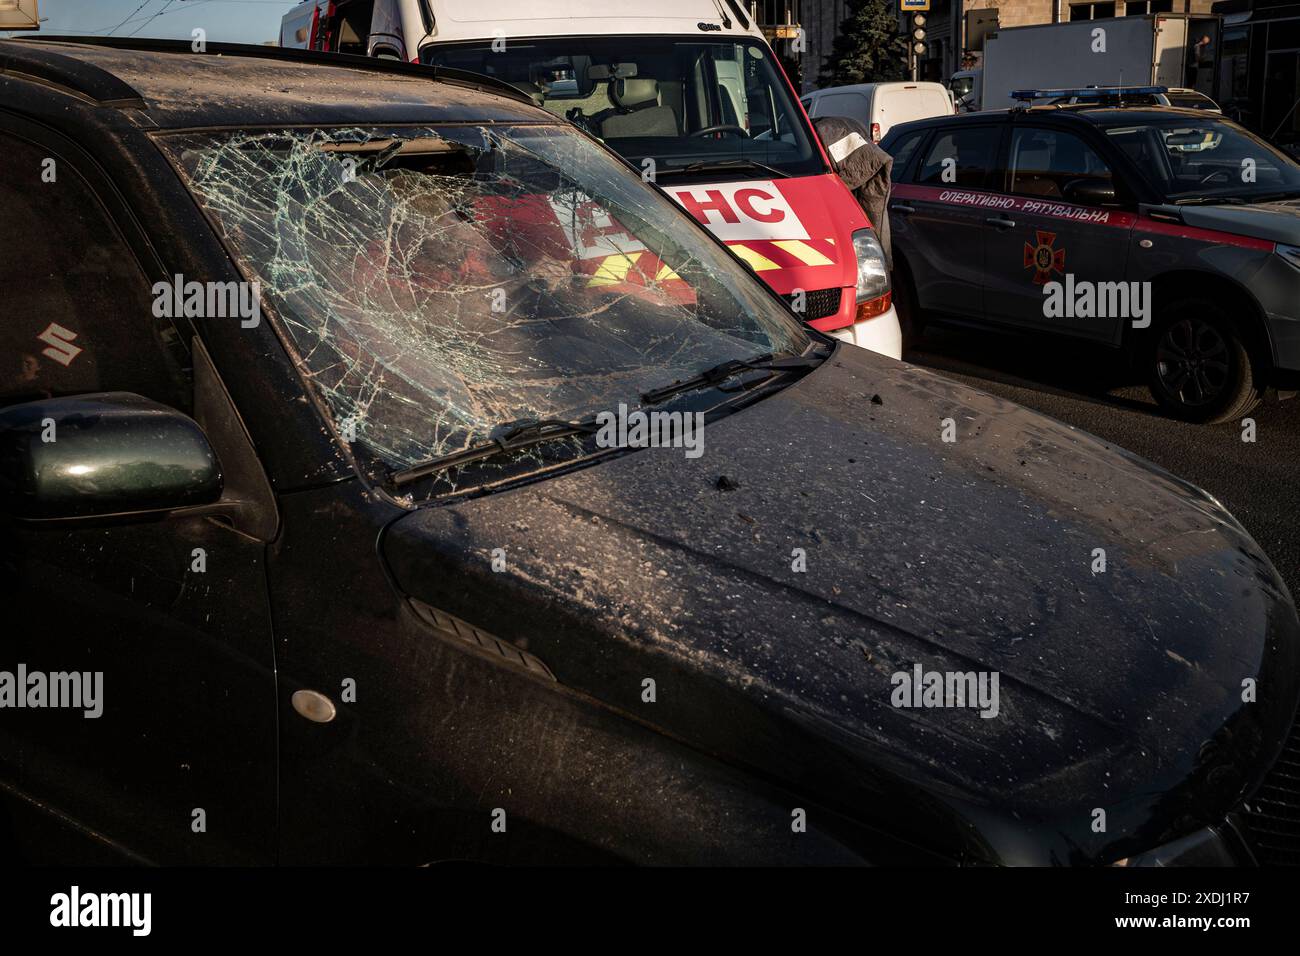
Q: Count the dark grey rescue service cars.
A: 1